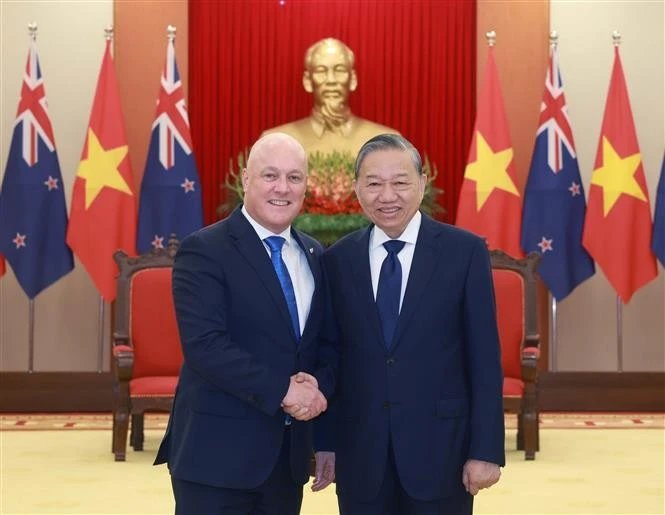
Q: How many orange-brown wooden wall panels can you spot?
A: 2